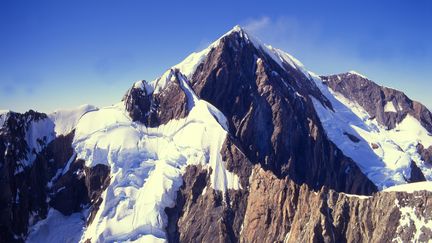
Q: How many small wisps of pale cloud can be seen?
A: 1